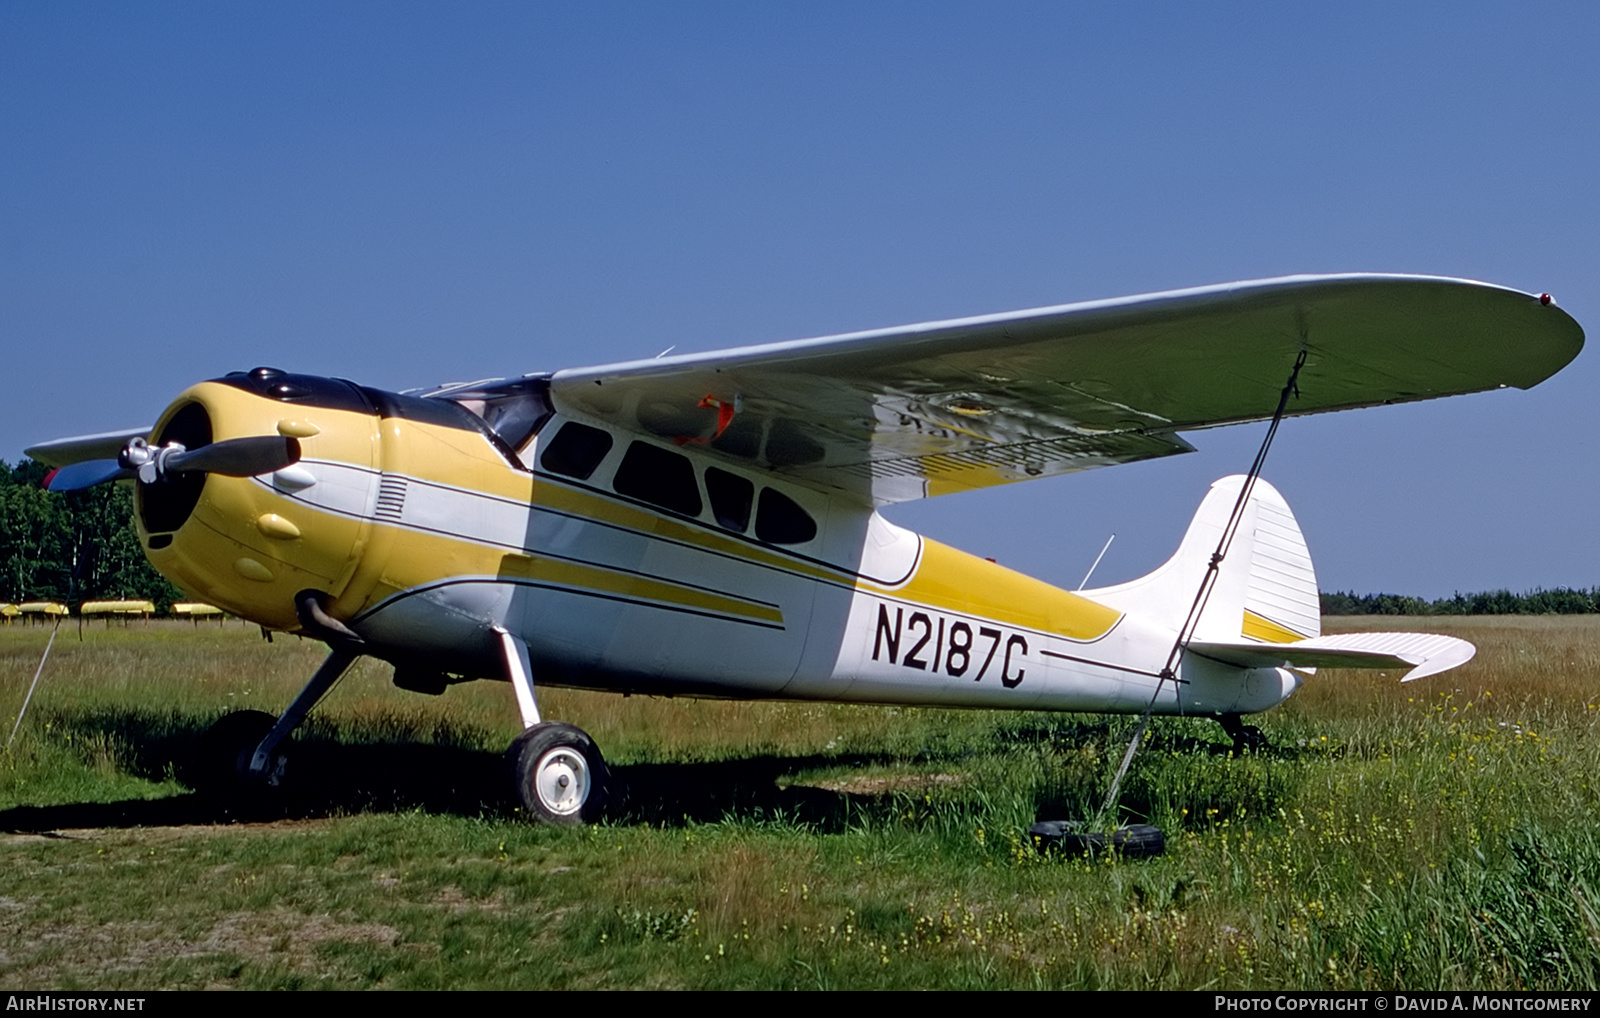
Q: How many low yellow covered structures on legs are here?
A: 4